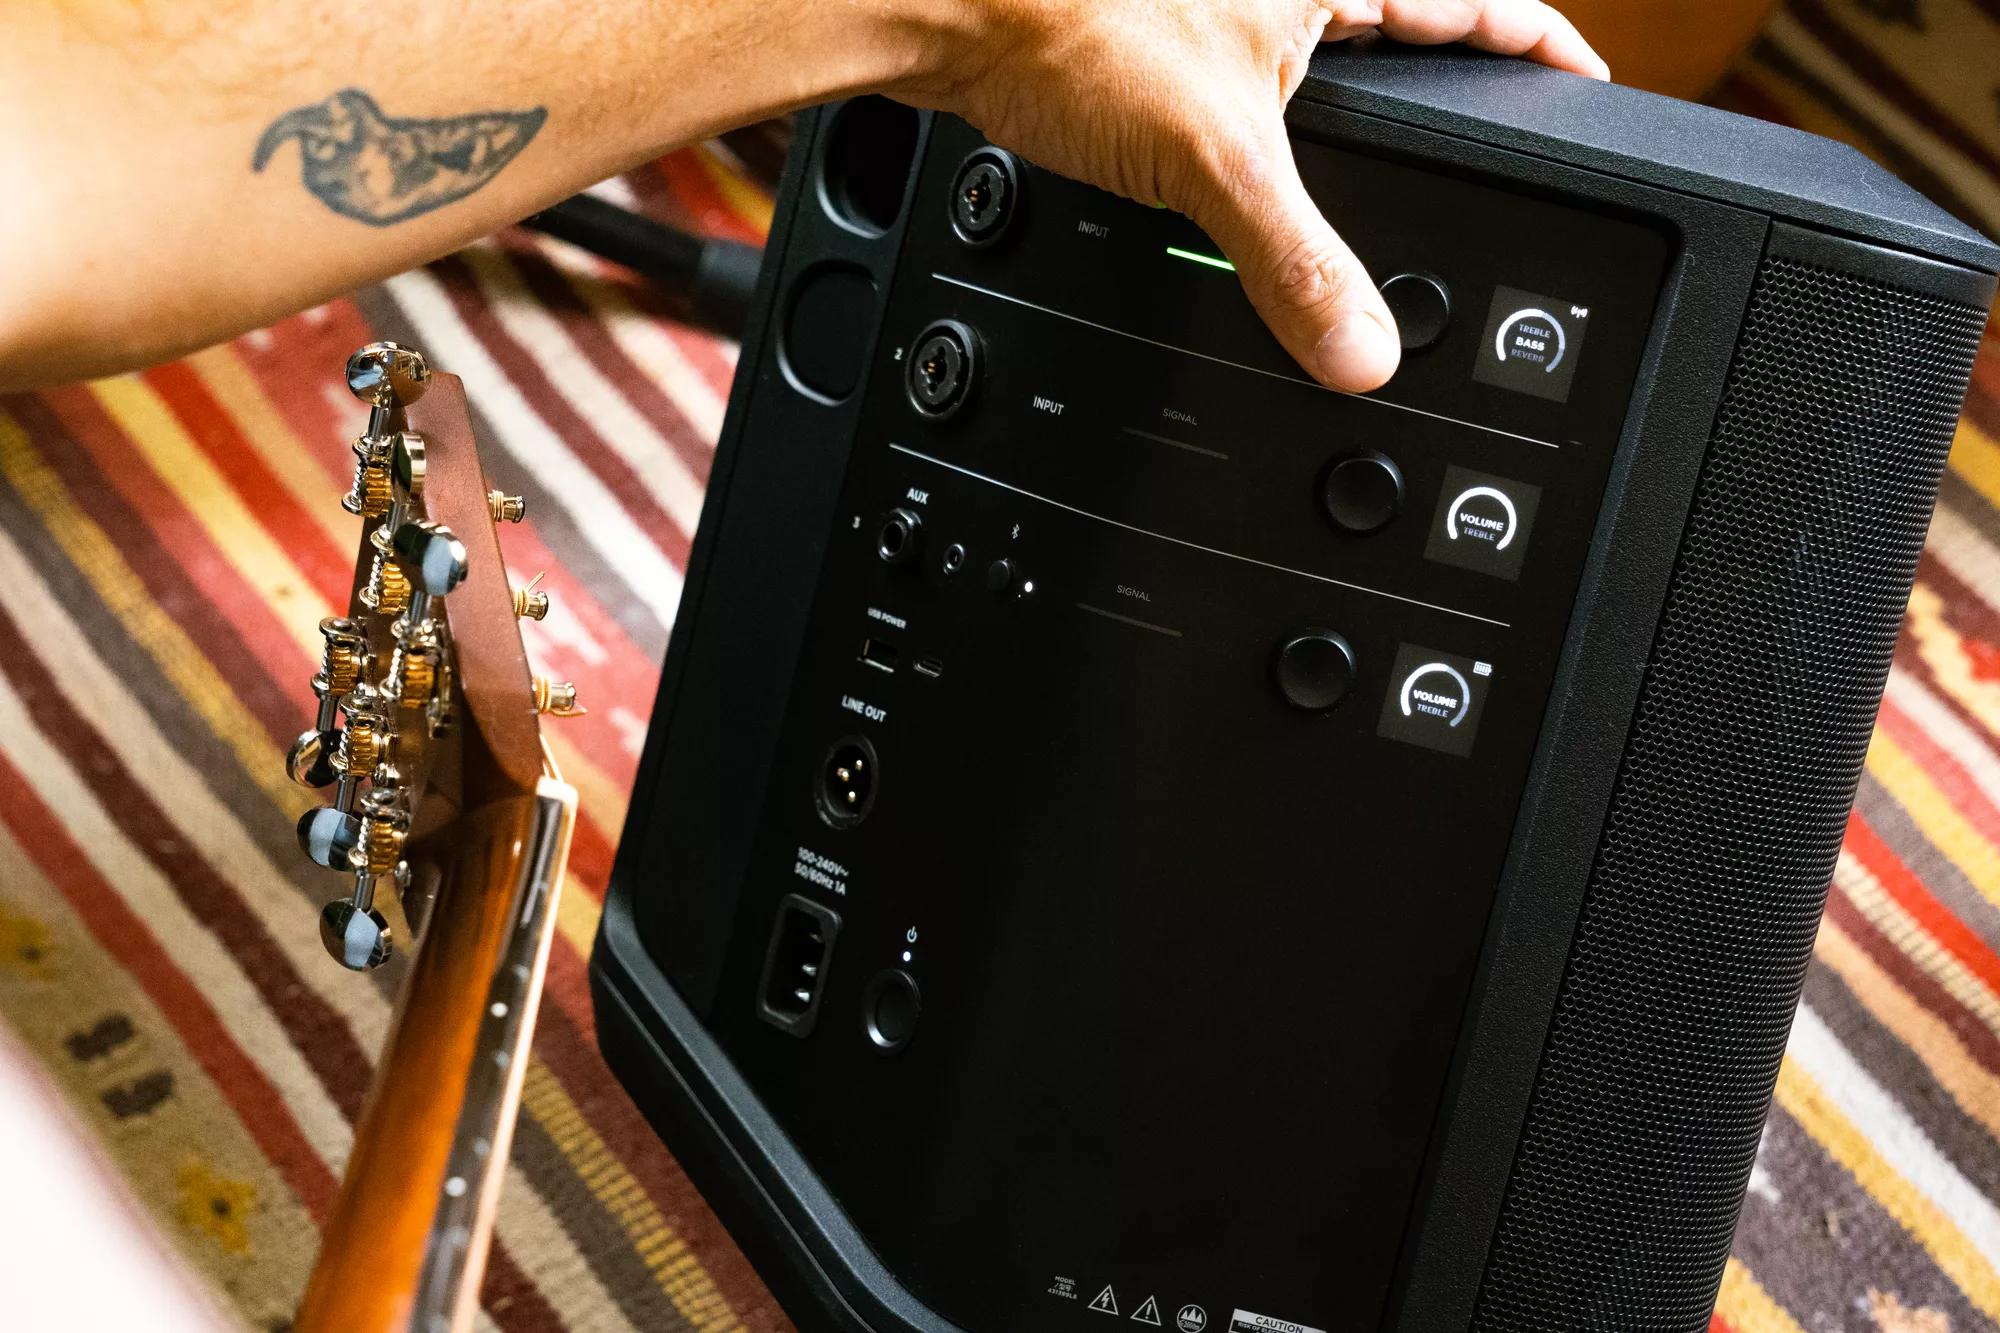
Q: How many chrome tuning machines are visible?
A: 6